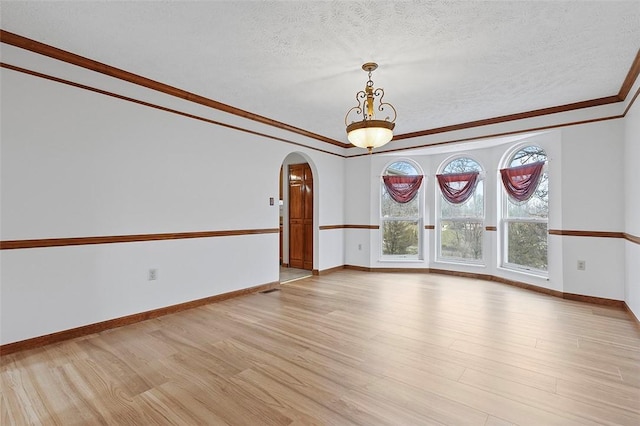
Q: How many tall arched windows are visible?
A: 3